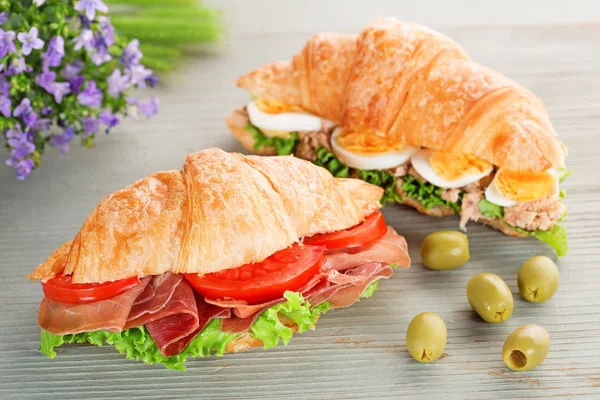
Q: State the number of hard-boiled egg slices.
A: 4